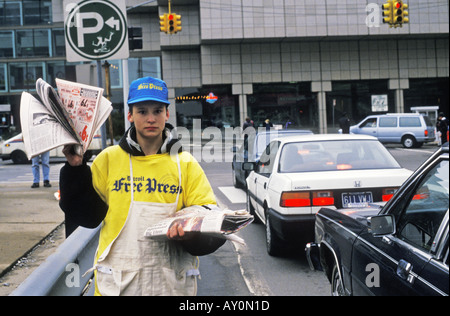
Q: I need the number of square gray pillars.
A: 3